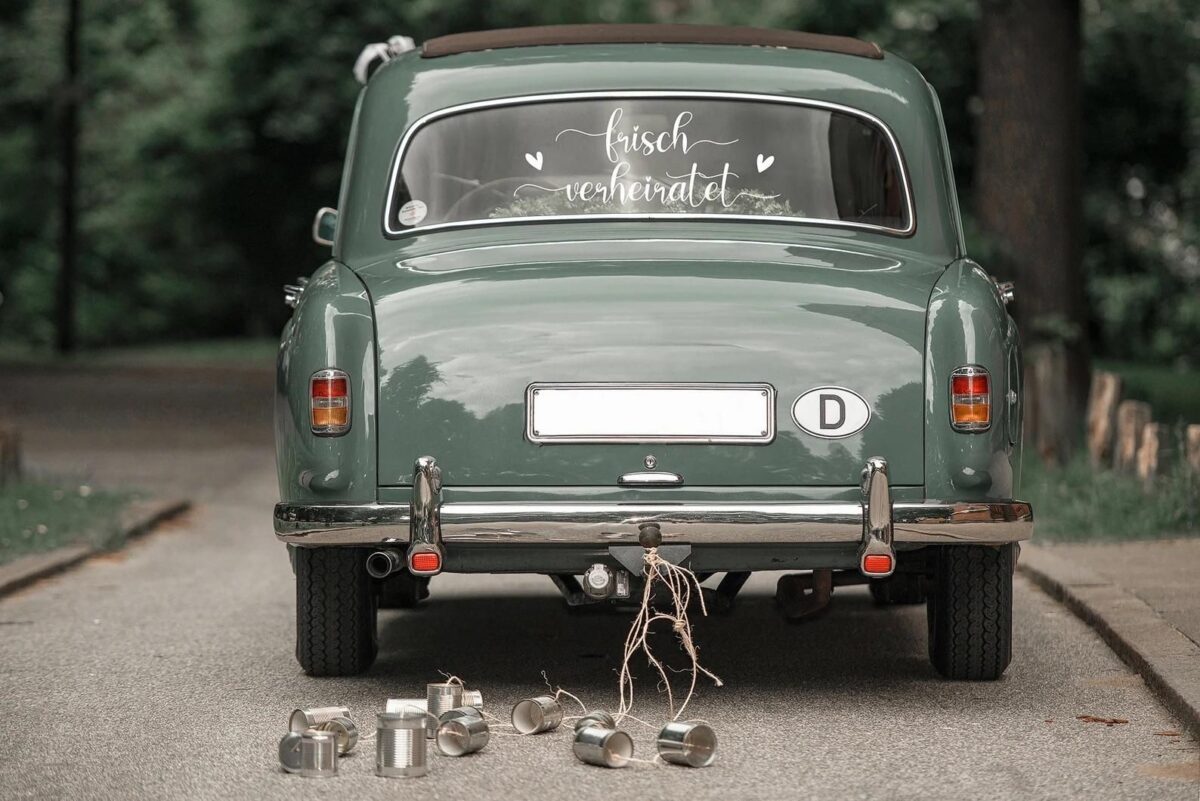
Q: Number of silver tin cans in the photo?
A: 14